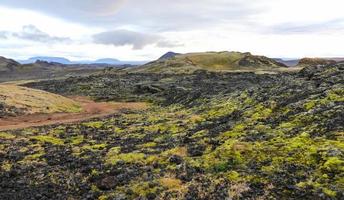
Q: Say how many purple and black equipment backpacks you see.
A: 0